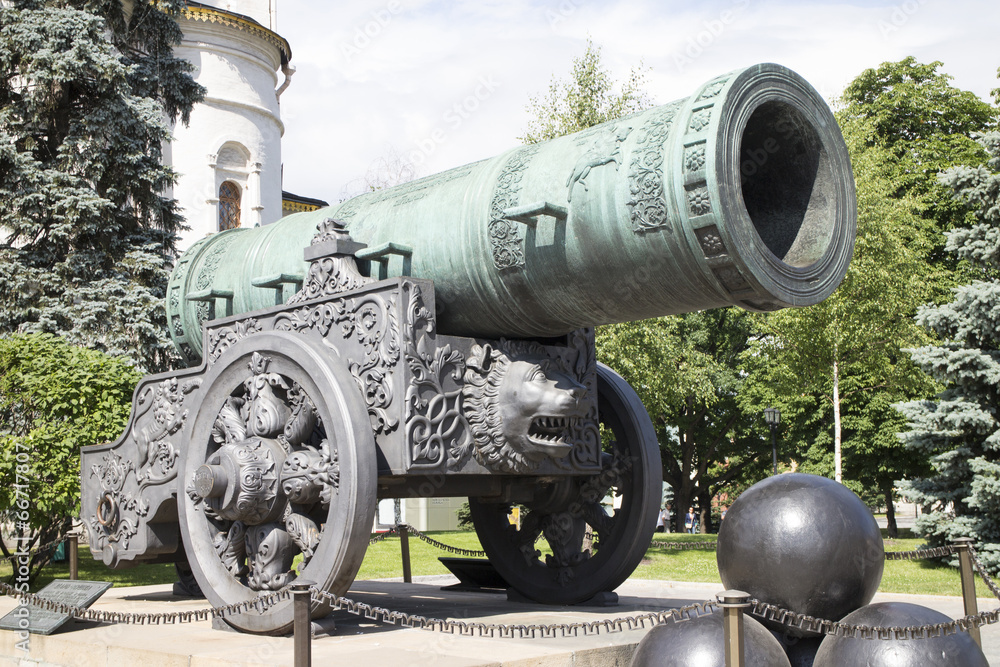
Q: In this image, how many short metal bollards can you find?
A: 5